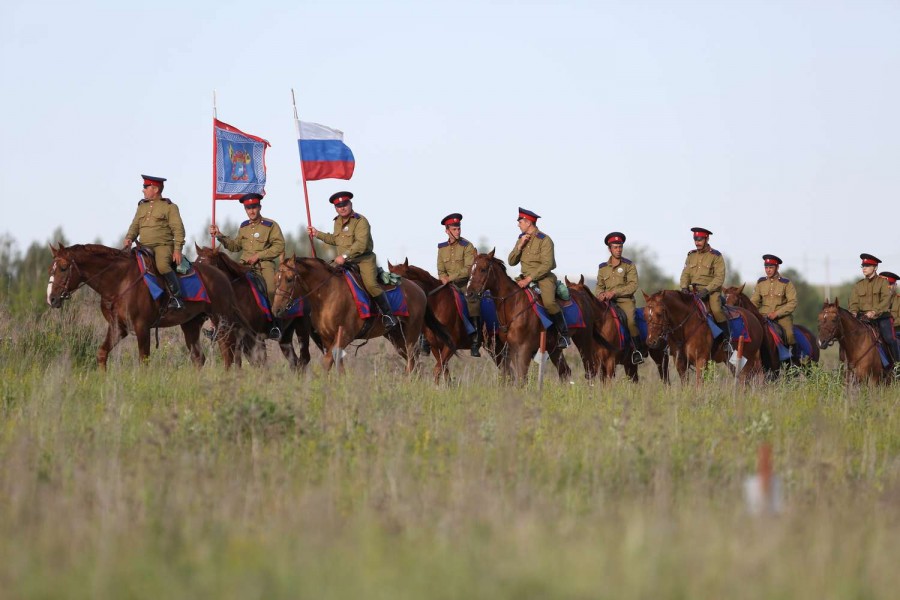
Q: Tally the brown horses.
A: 9